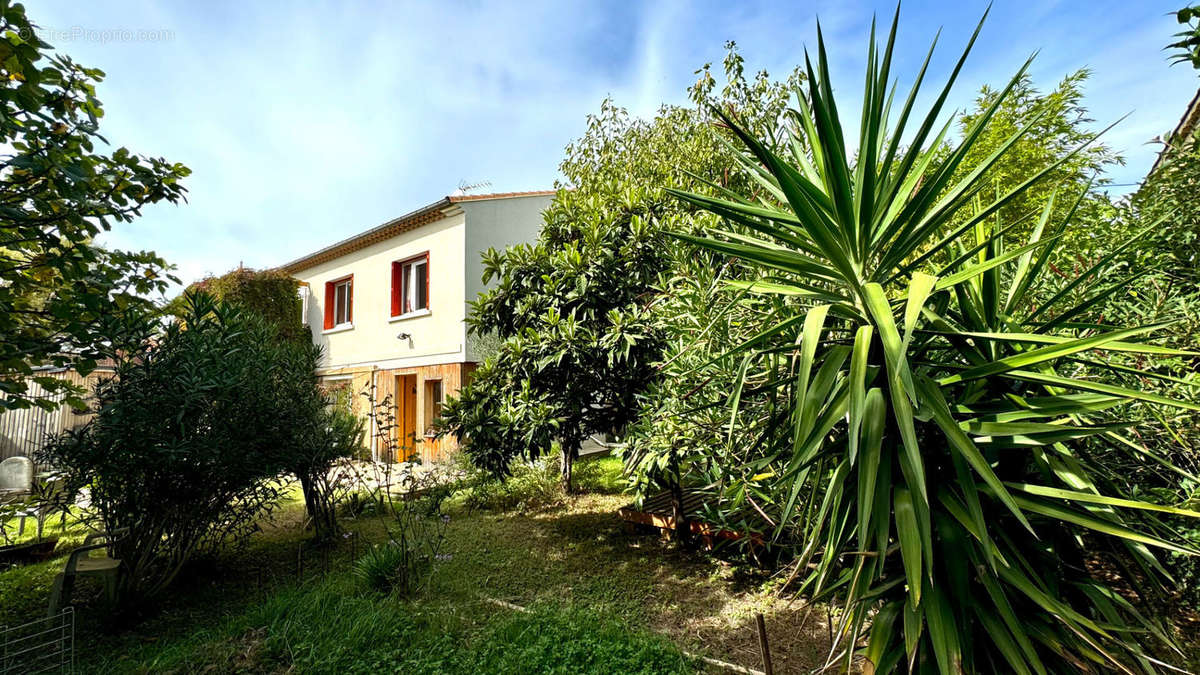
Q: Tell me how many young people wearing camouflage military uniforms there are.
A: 0